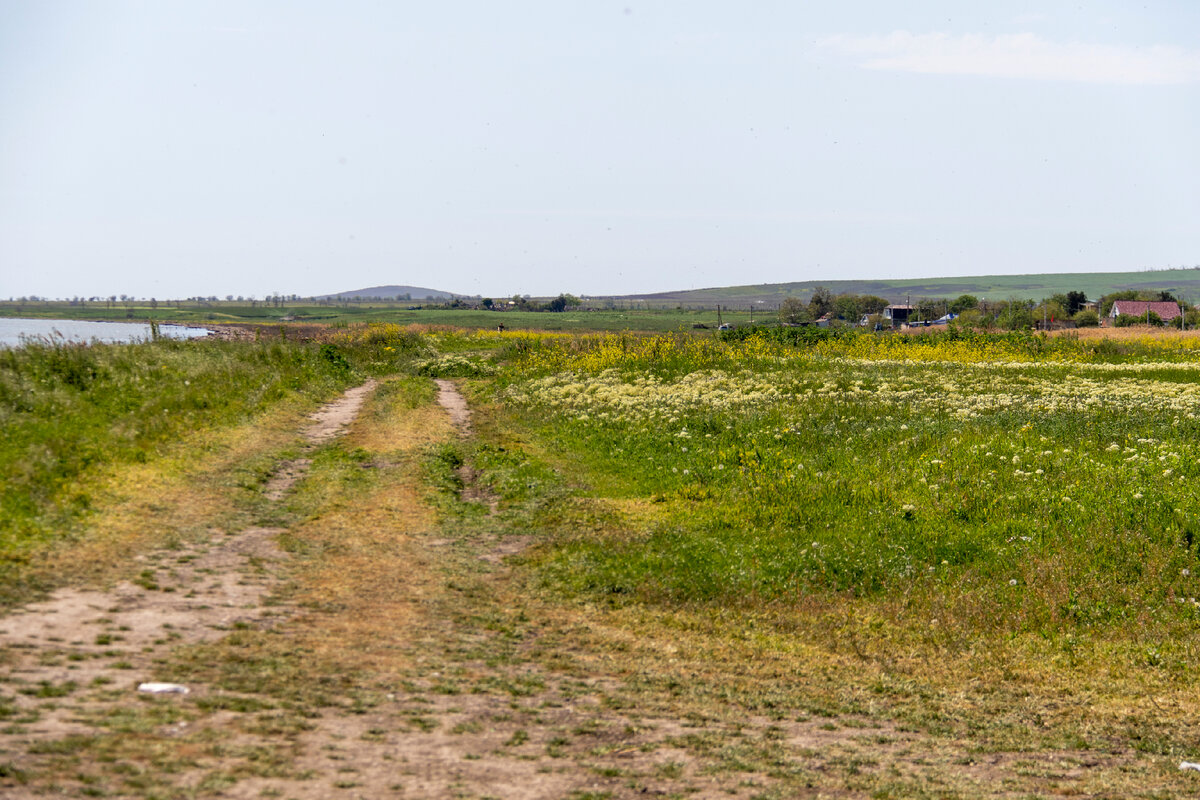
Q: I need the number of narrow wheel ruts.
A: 2